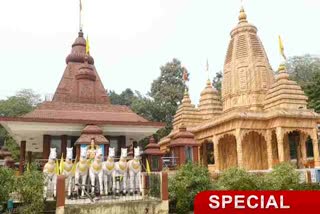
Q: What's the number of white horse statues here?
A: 7